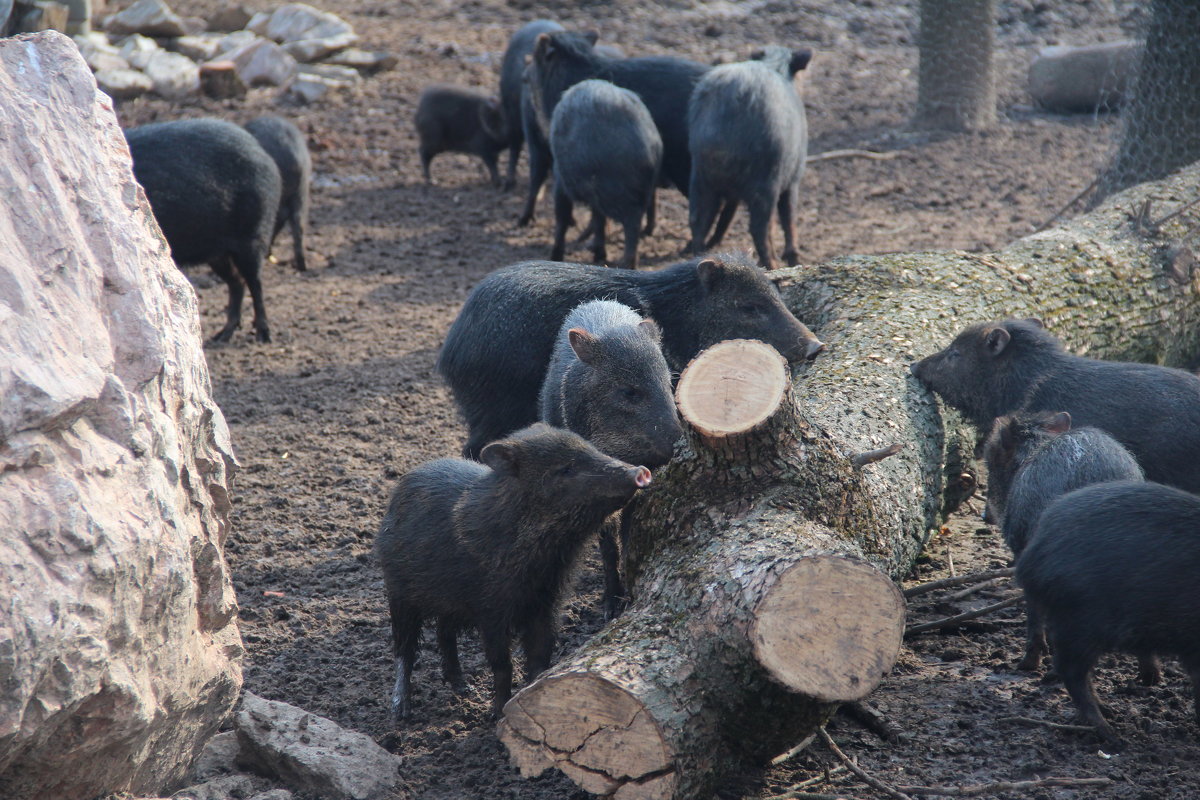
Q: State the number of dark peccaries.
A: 13